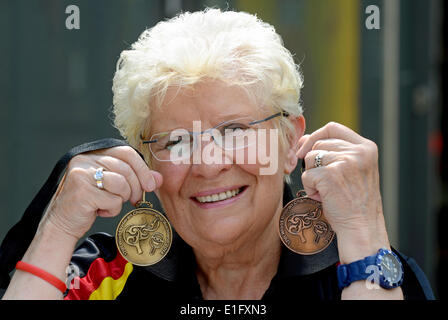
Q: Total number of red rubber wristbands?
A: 1